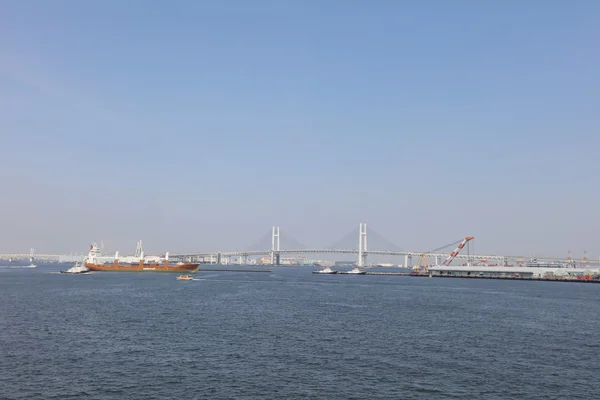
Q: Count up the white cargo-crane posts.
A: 3